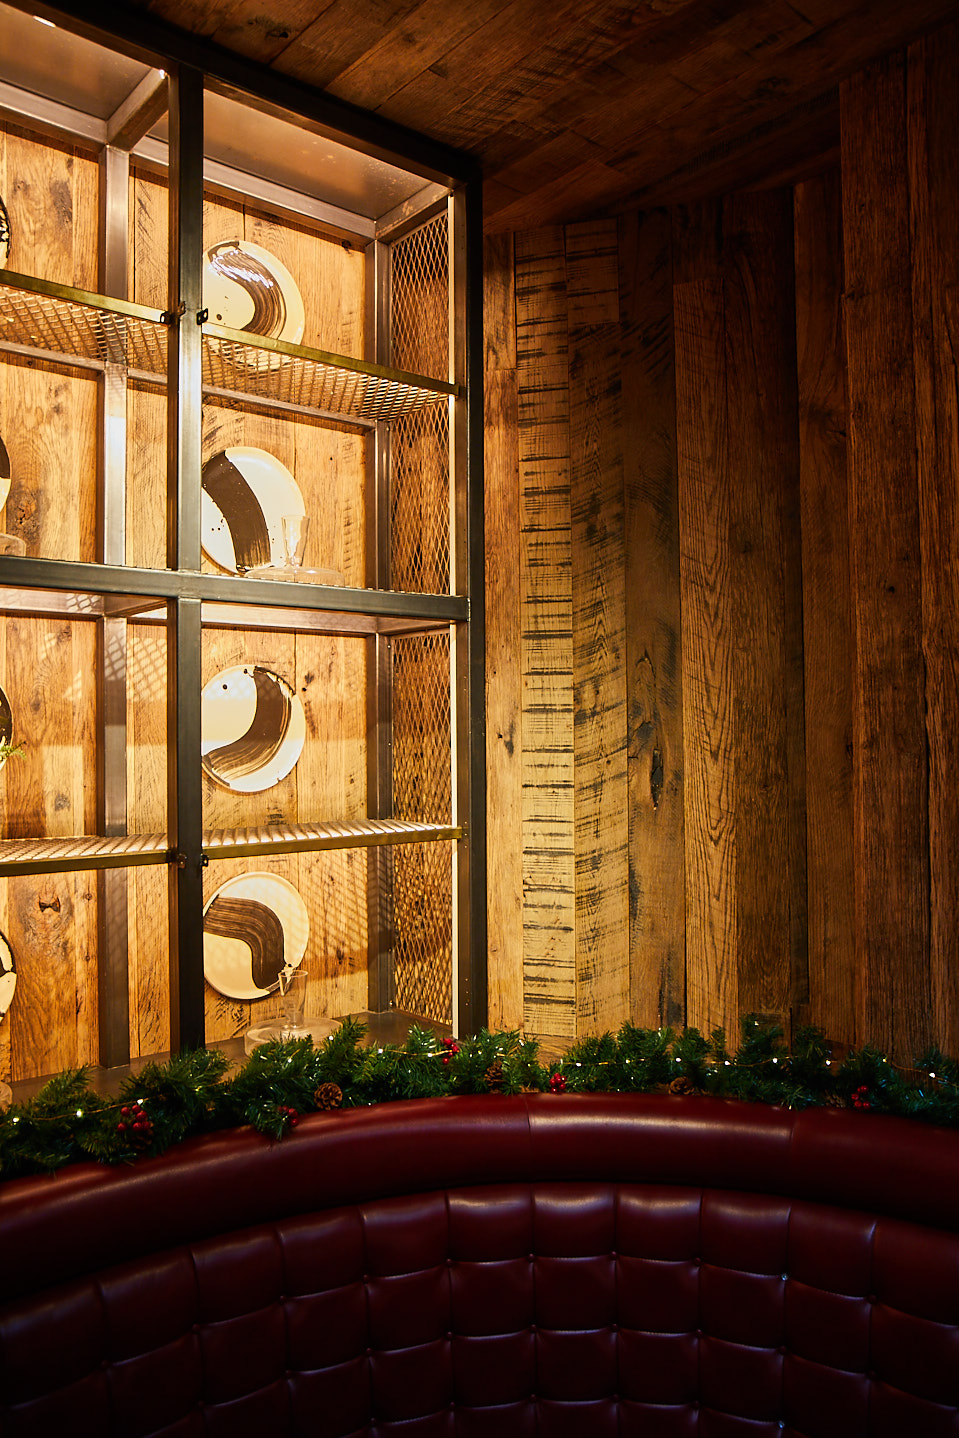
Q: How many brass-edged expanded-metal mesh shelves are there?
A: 4